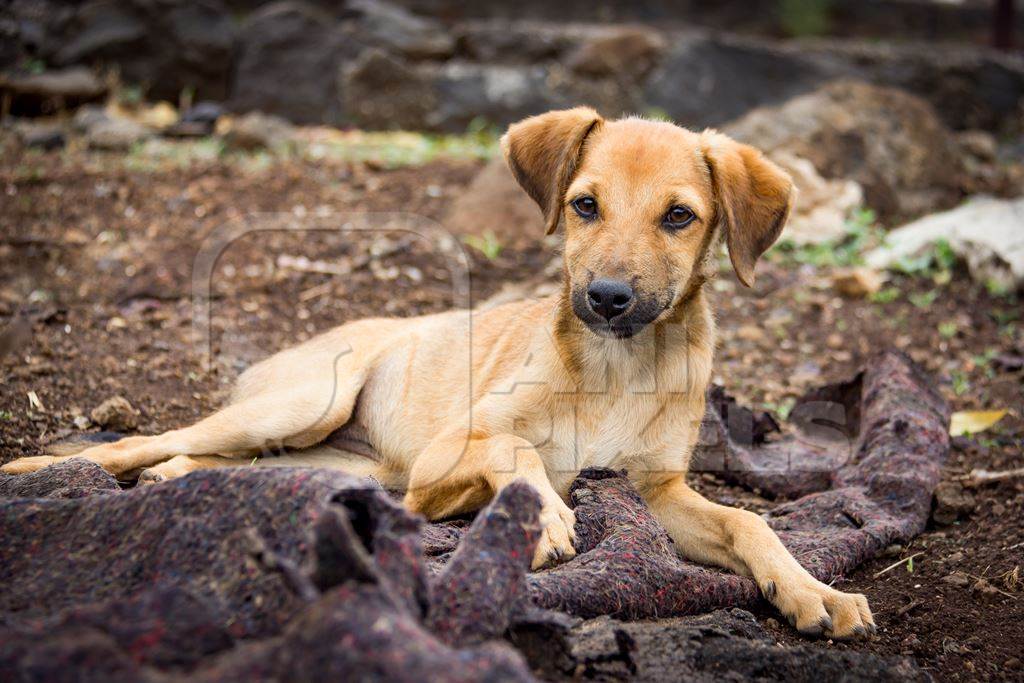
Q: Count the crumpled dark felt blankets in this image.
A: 1